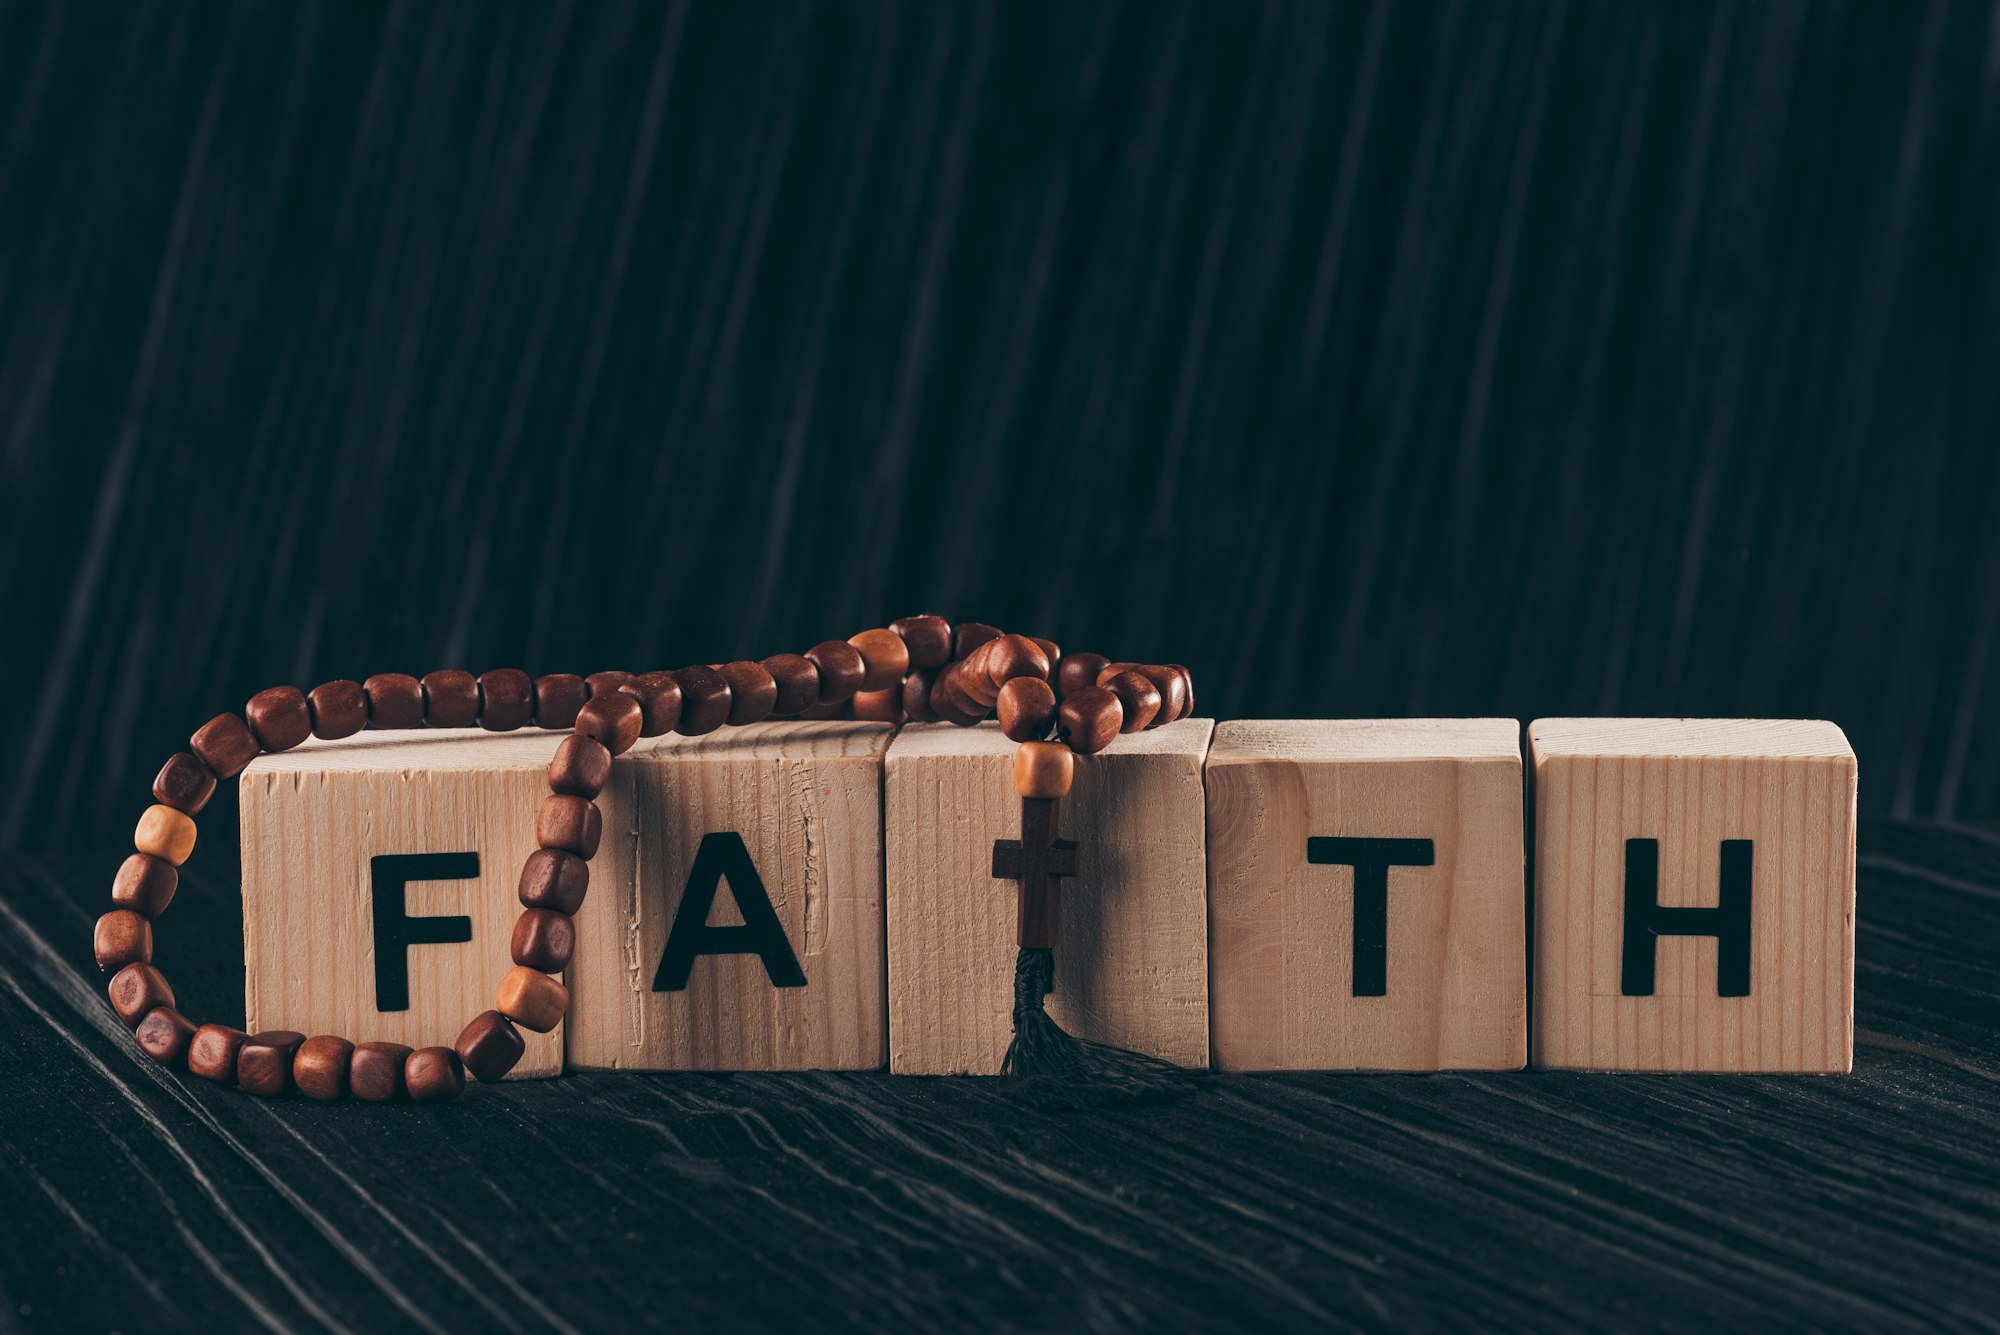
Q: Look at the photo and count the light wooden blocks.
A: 5